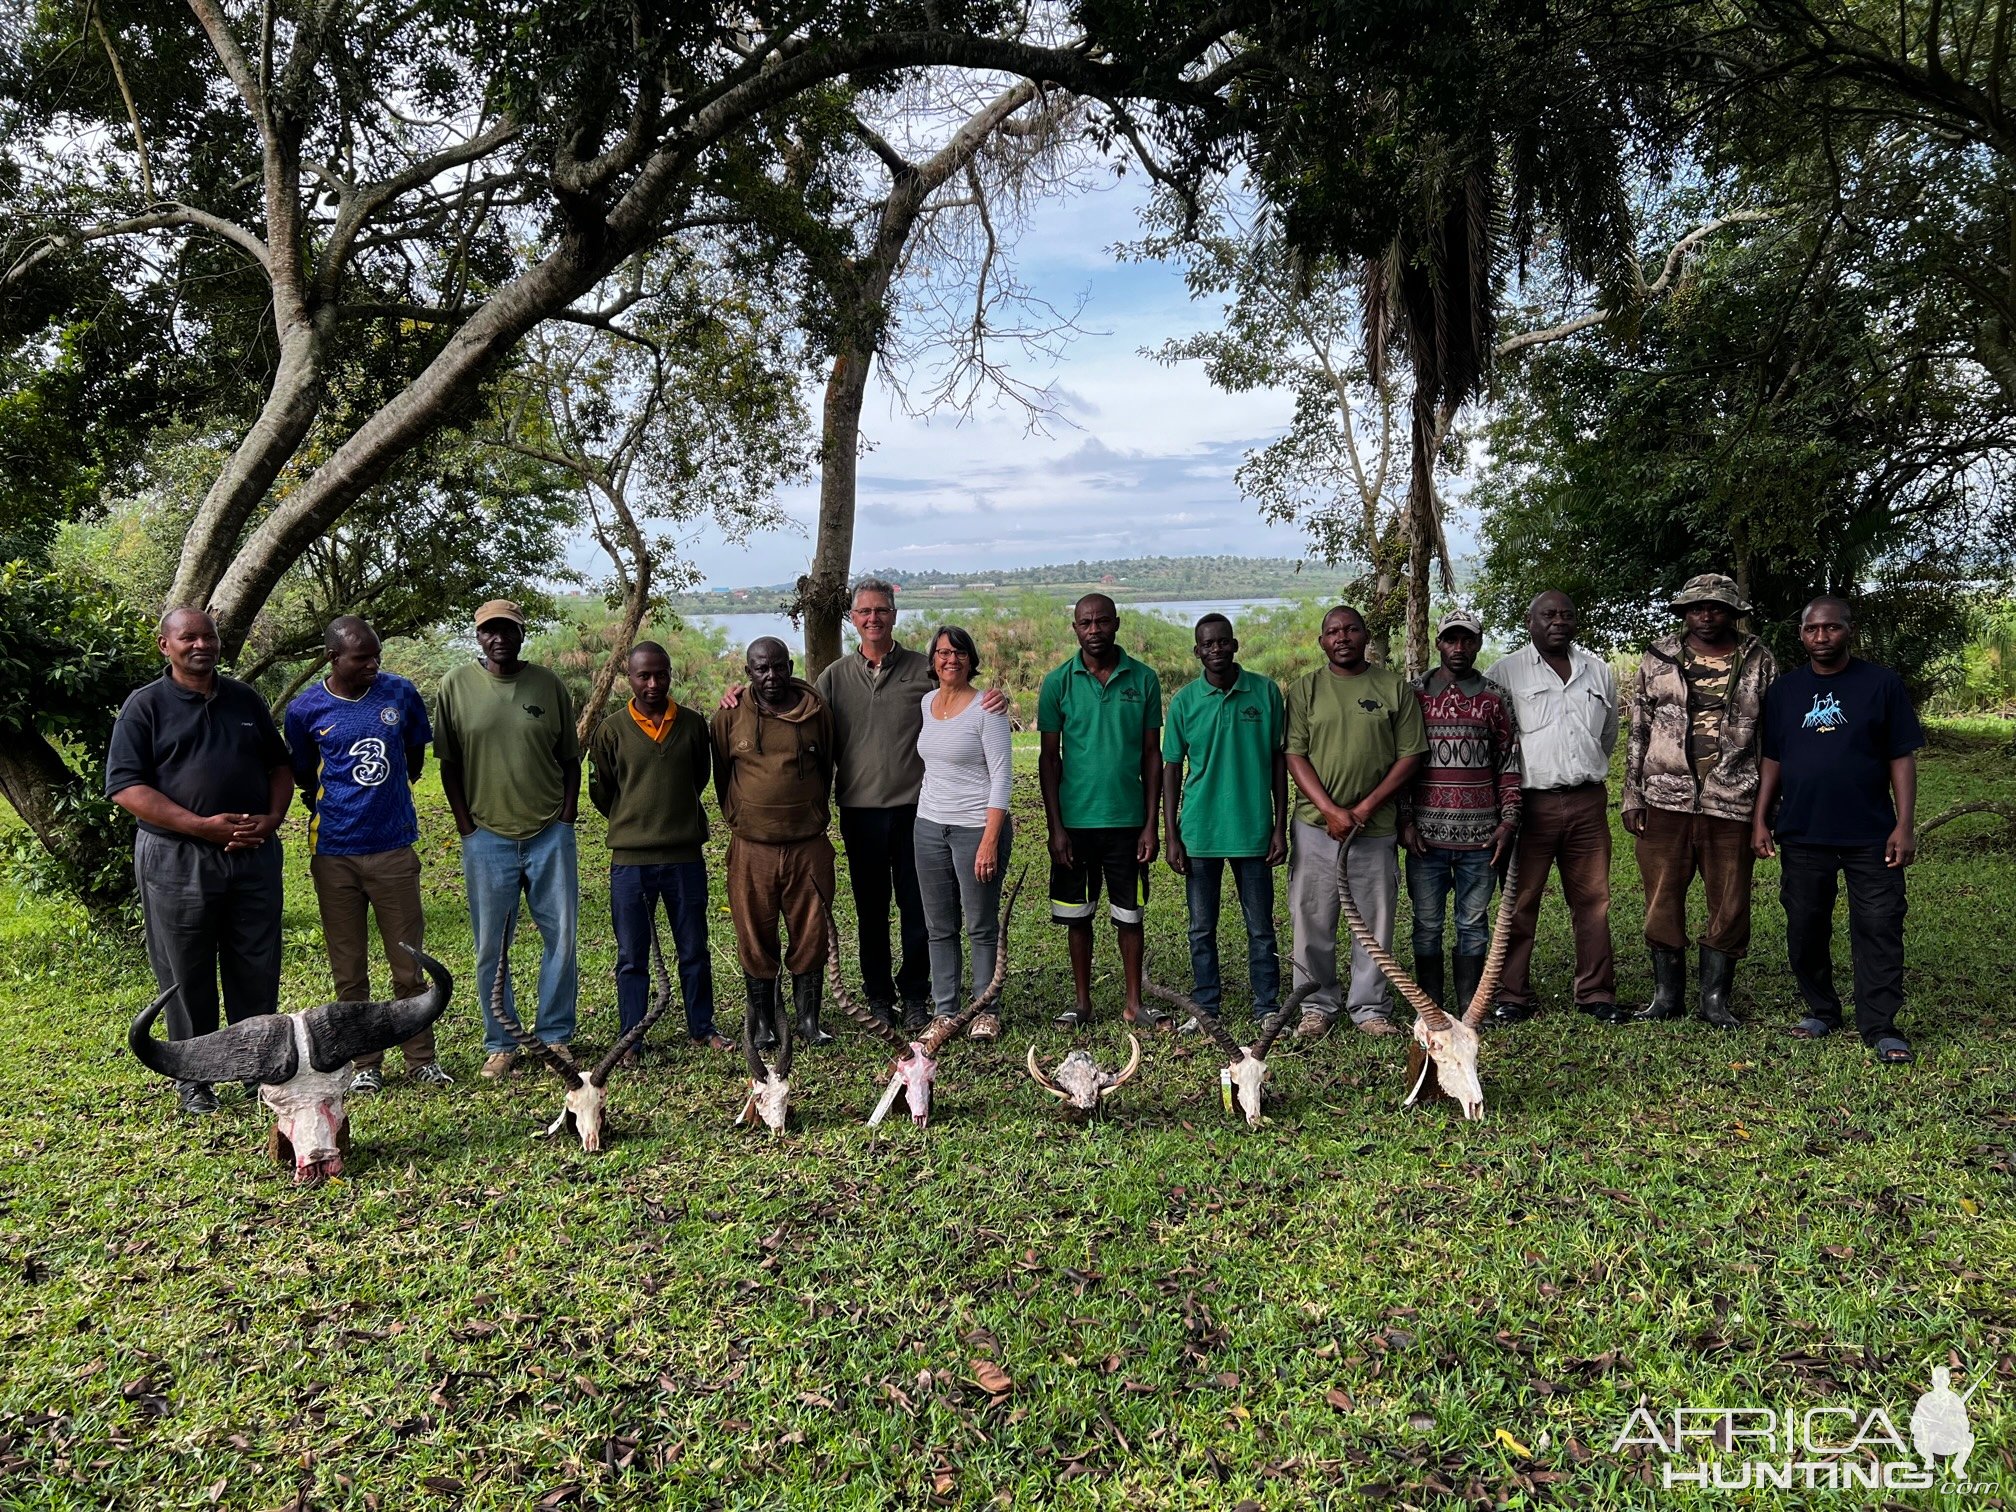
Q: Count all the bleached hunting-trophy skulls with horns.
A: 7